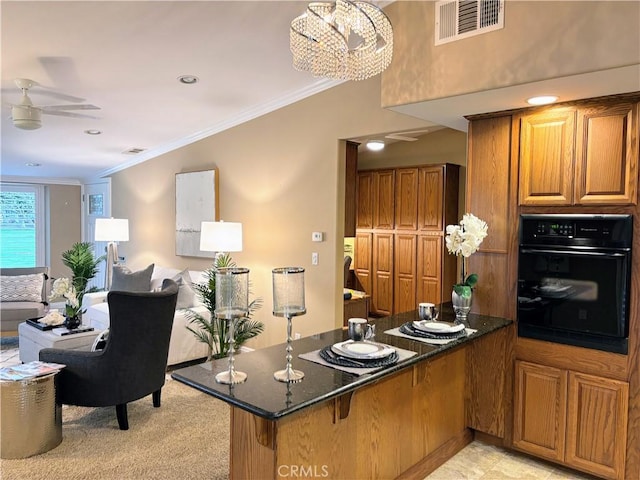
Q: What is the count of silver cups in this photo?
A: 2